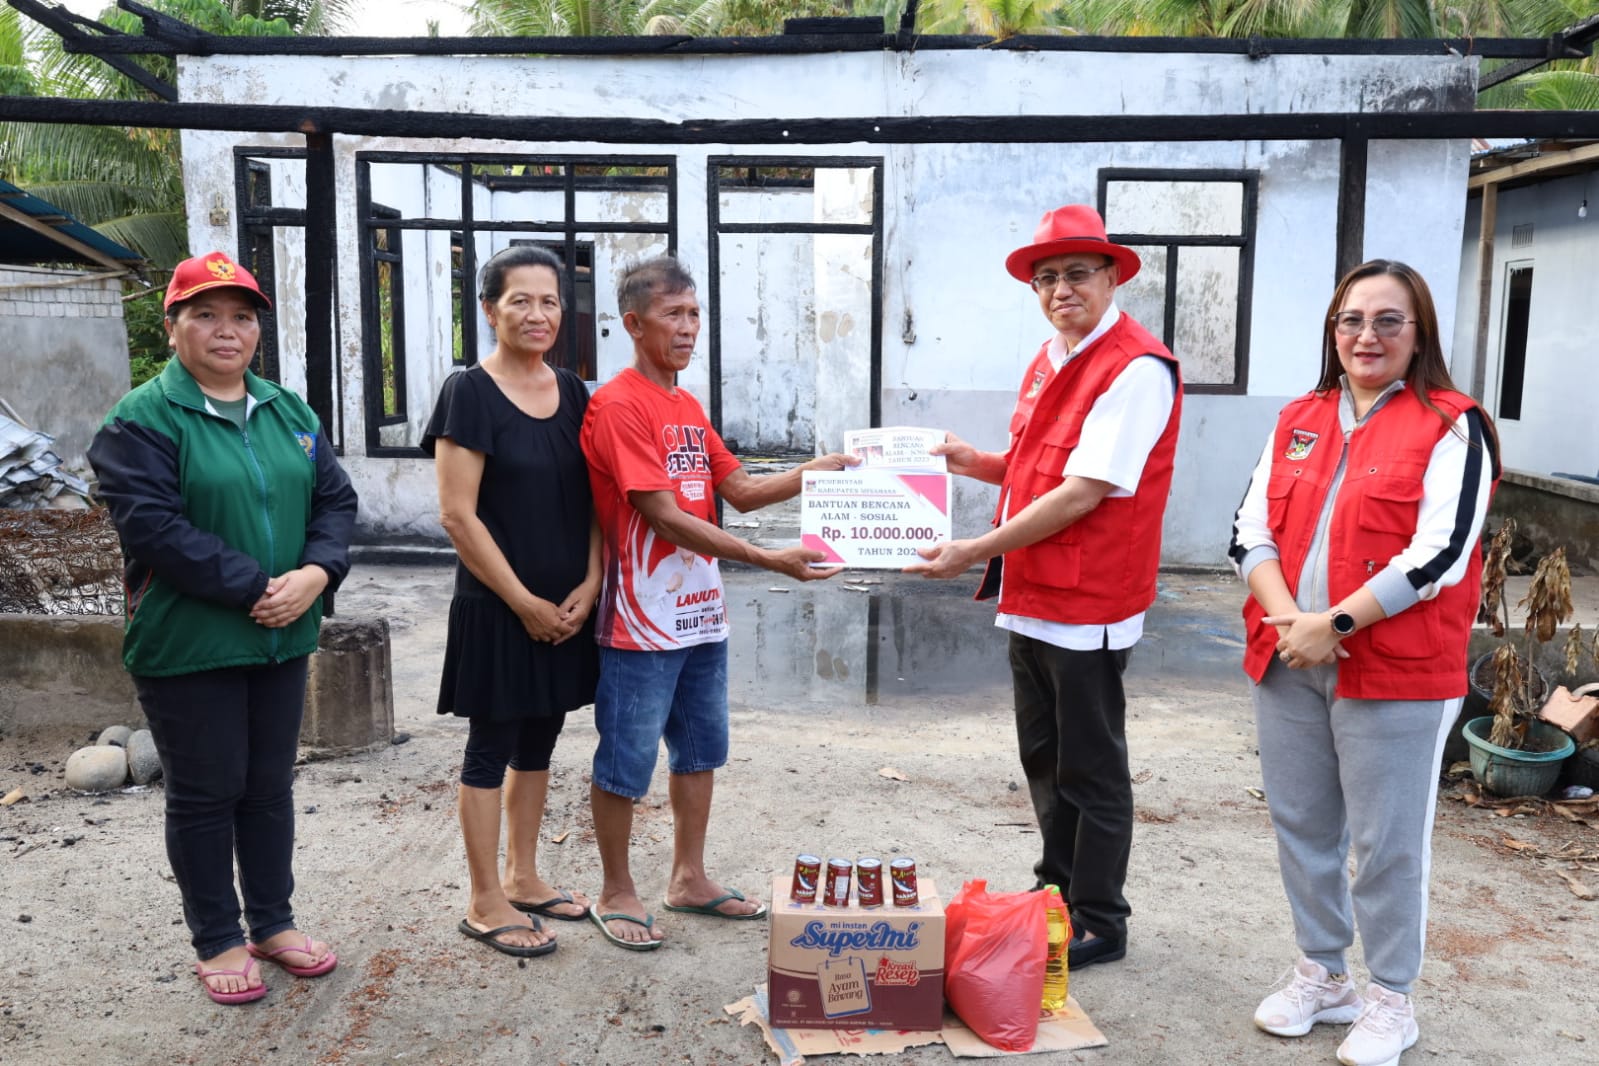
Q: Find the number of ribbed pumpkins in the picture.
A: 0